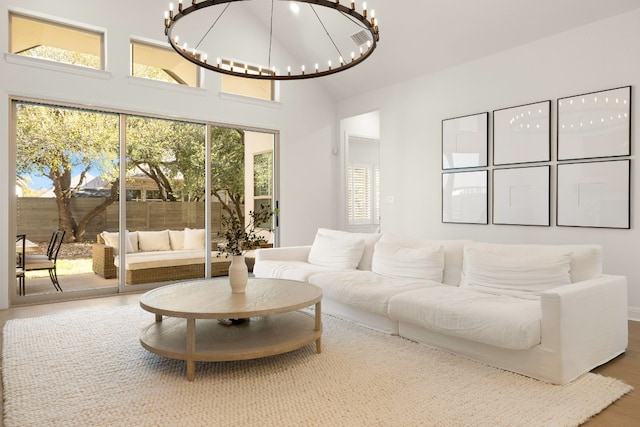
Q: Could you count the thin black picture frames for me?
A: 6